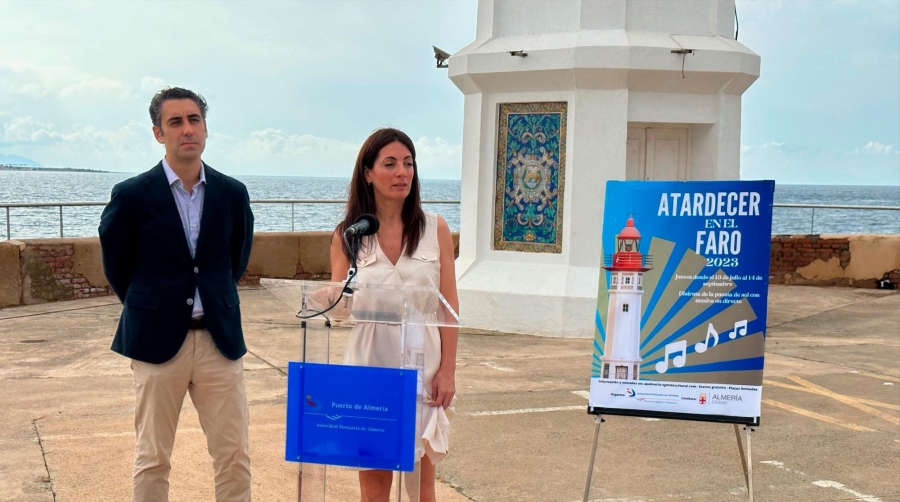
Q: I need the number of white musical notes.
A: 3